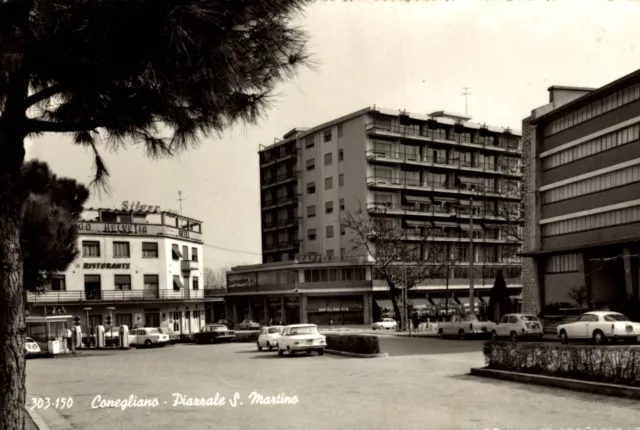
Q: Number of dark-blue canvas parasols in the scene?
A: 0